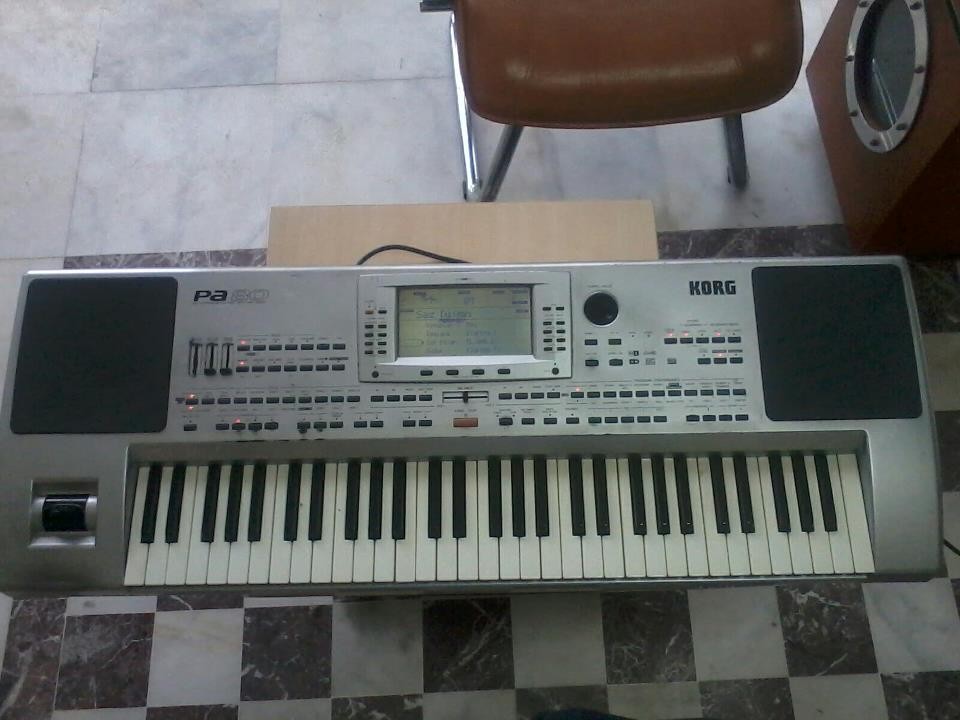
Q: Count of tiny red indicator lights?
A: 10